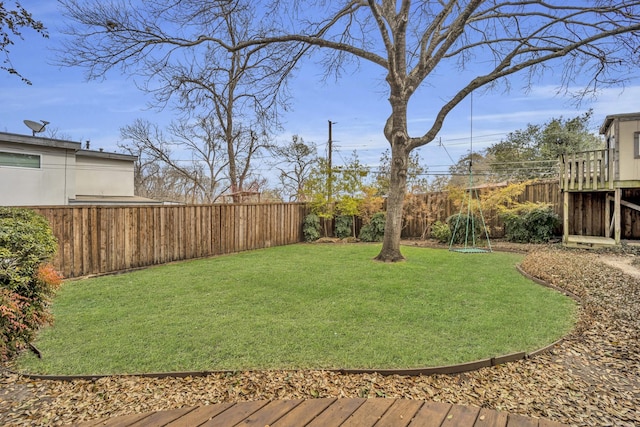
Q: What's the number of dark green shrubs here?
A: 5